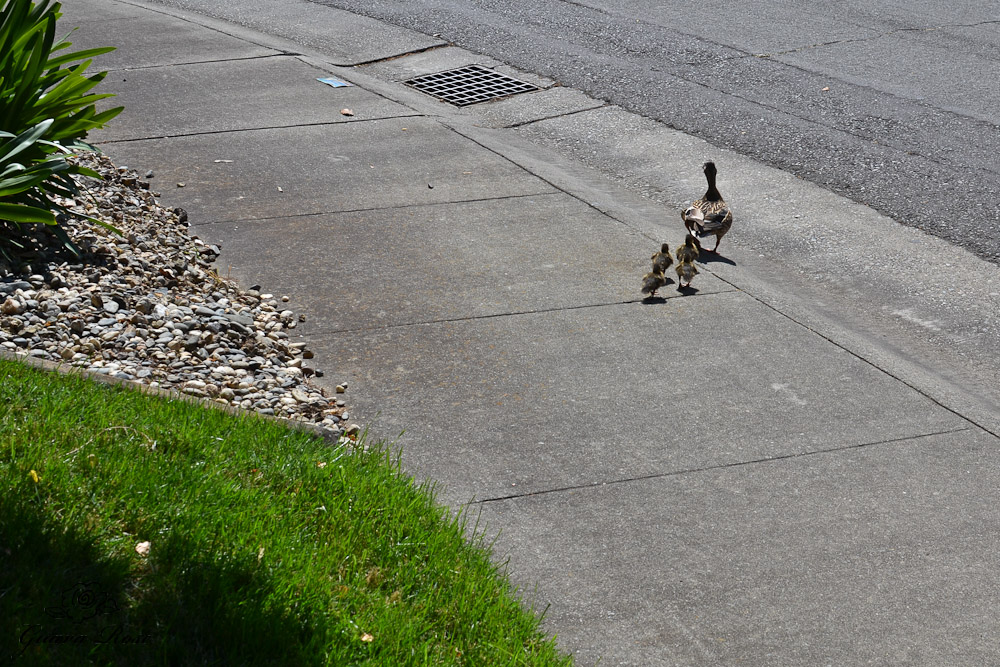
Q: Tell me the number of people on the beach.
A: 0